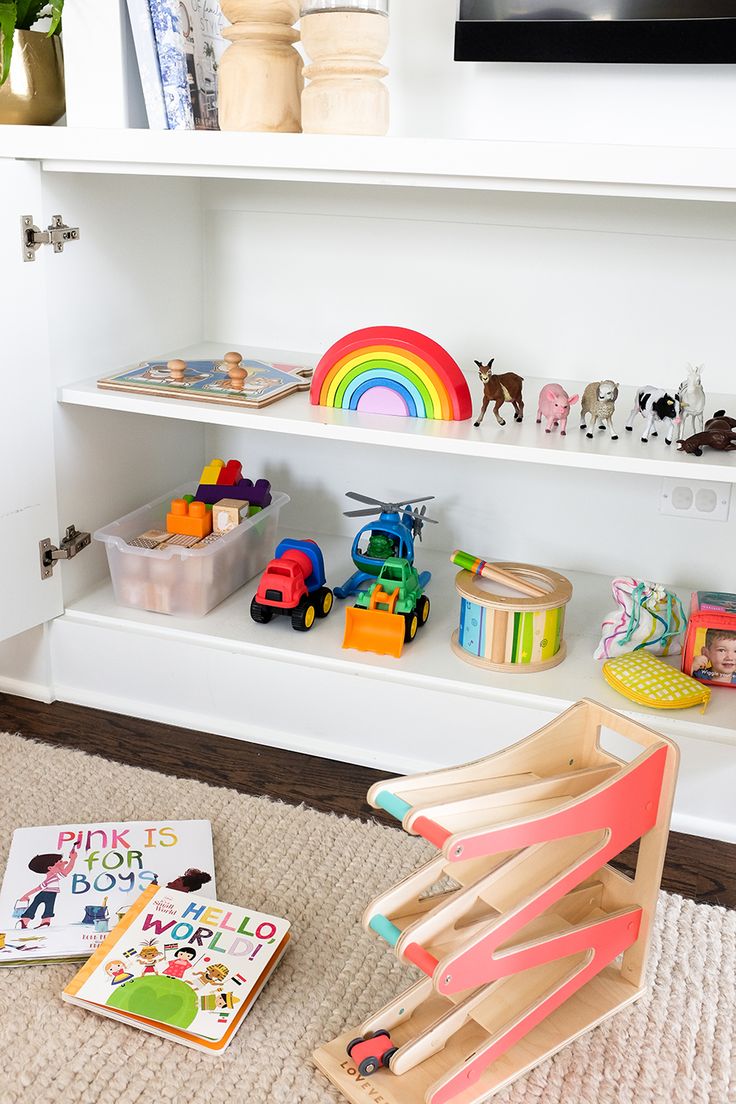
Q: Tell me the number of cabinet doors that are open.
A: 1